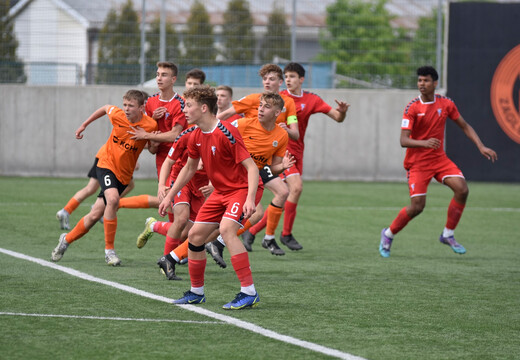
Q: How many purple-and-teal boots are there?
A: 2